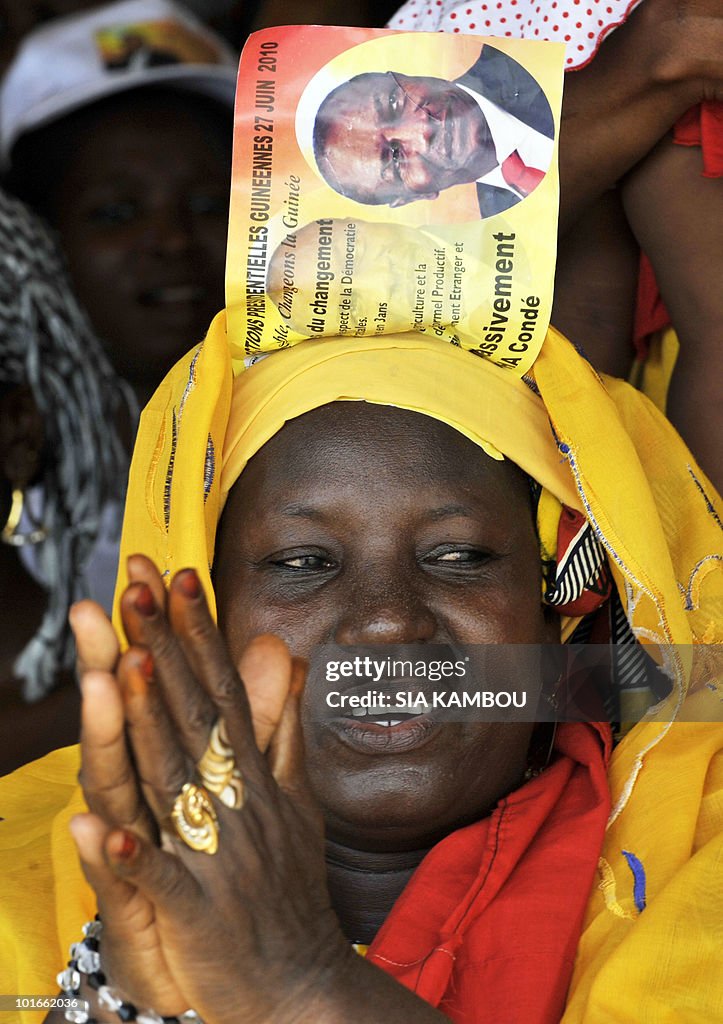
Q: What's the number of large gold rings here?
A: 2